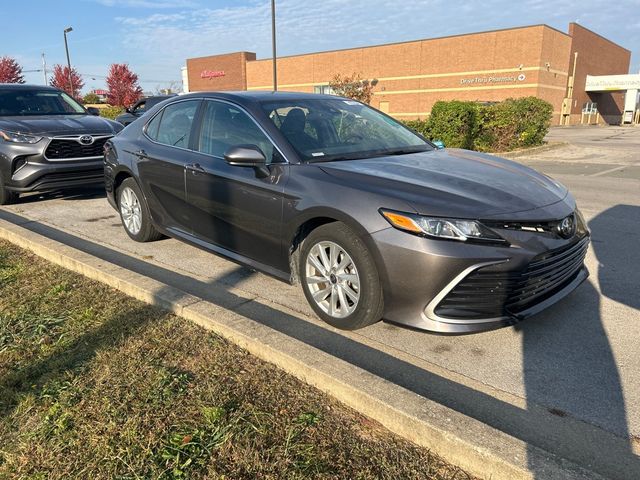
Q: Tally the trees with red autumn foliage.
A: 3